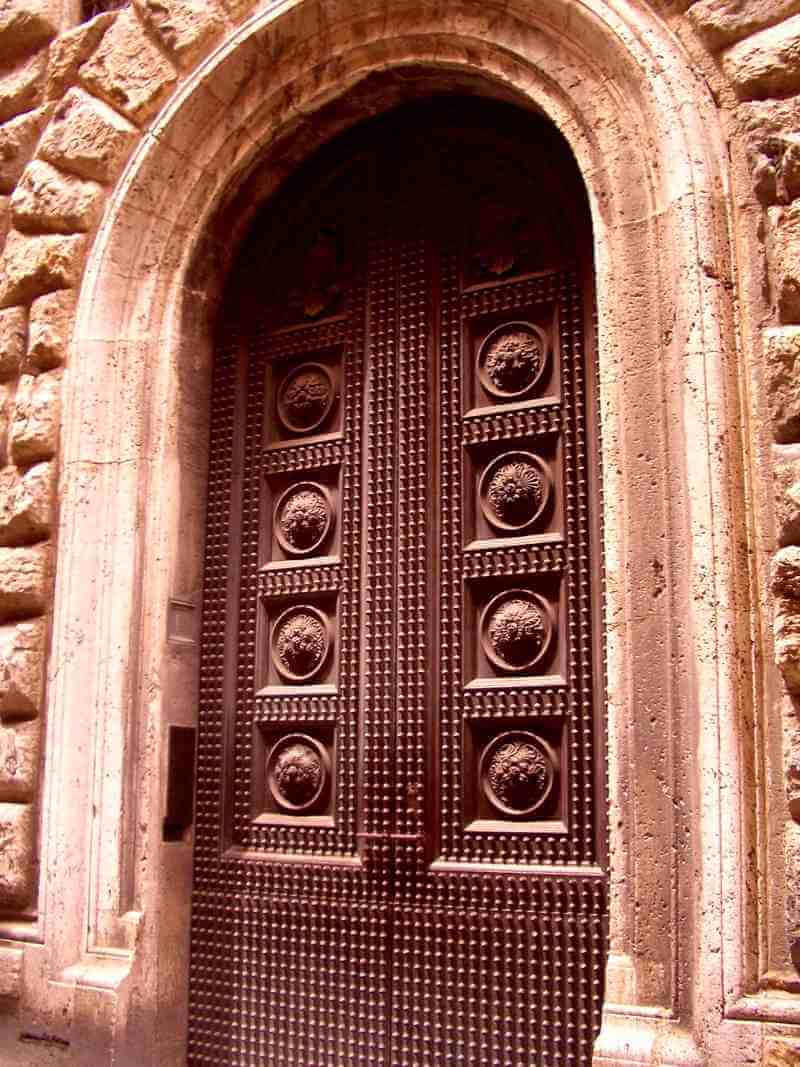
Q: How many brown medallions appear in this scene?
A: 8